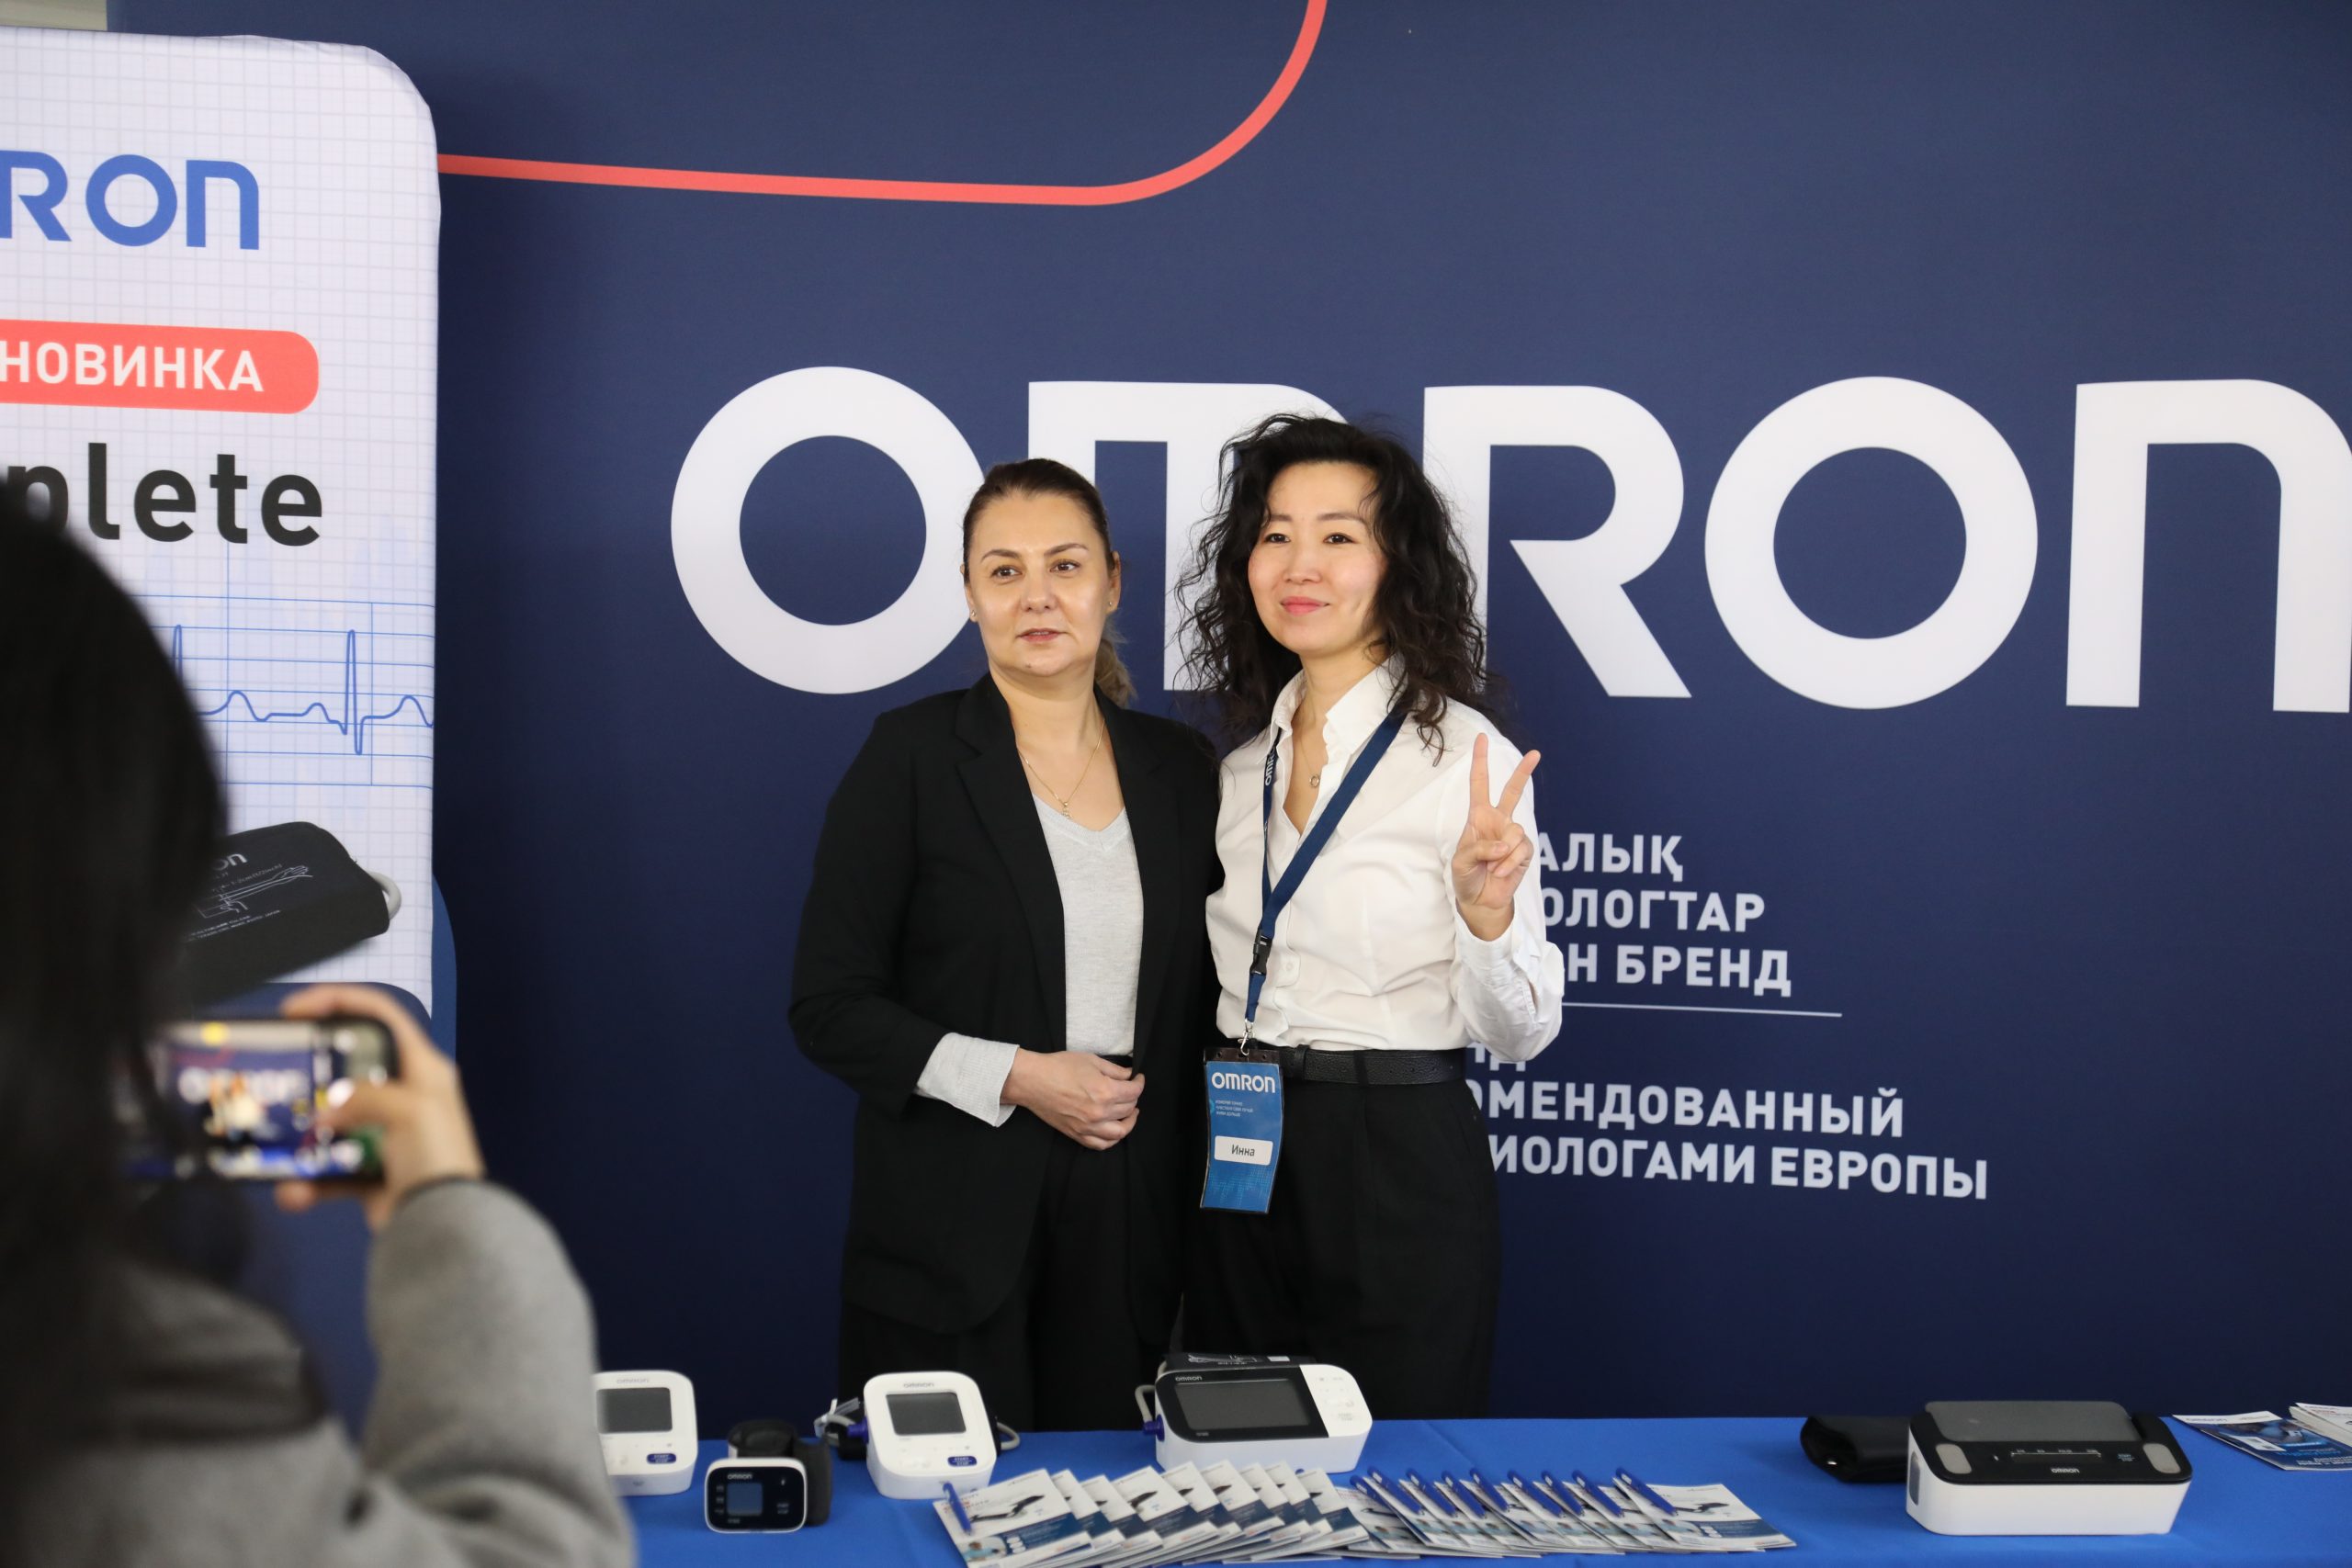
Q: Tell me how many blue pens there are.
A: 10